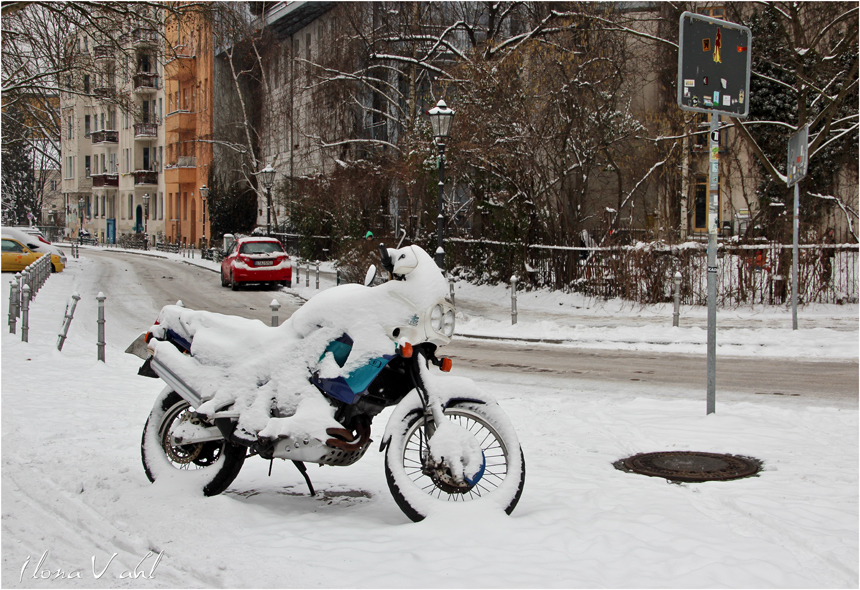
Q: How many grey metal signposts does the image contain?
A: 2